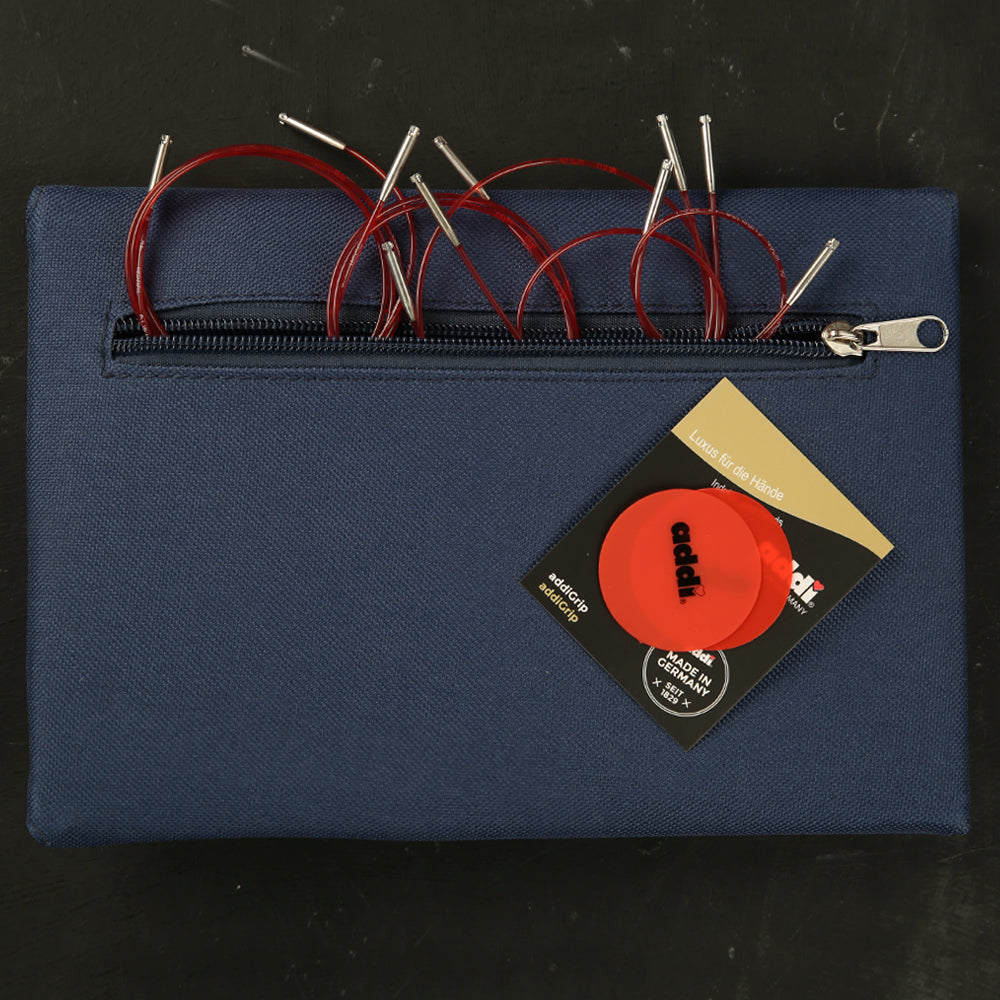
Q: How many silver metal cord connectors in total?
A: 10